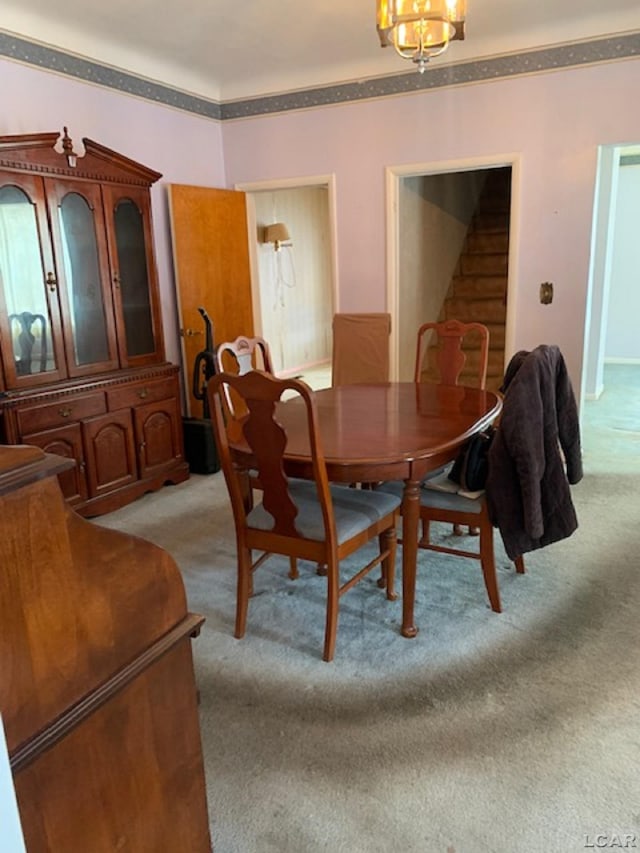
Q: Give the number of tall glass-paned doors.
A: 3